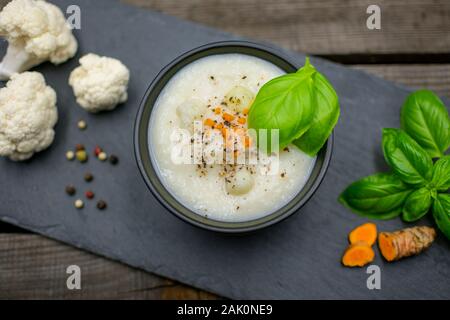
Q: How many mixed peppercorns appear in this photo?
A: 12